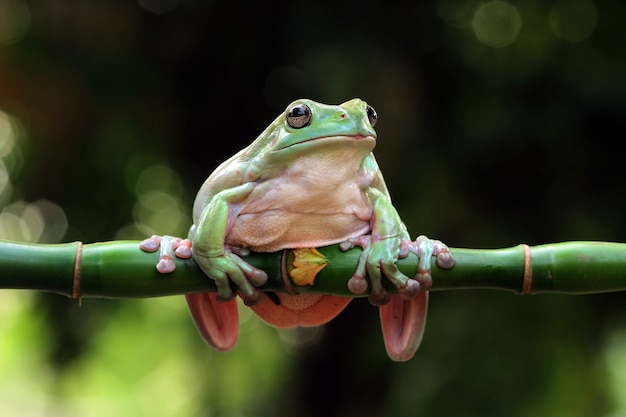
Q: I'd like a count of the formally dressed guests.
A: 0